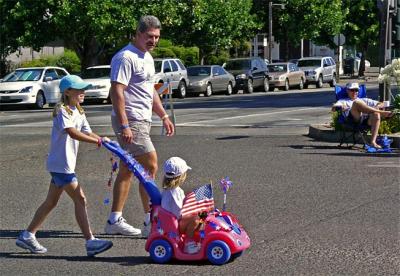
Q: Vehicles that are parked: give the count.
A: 7